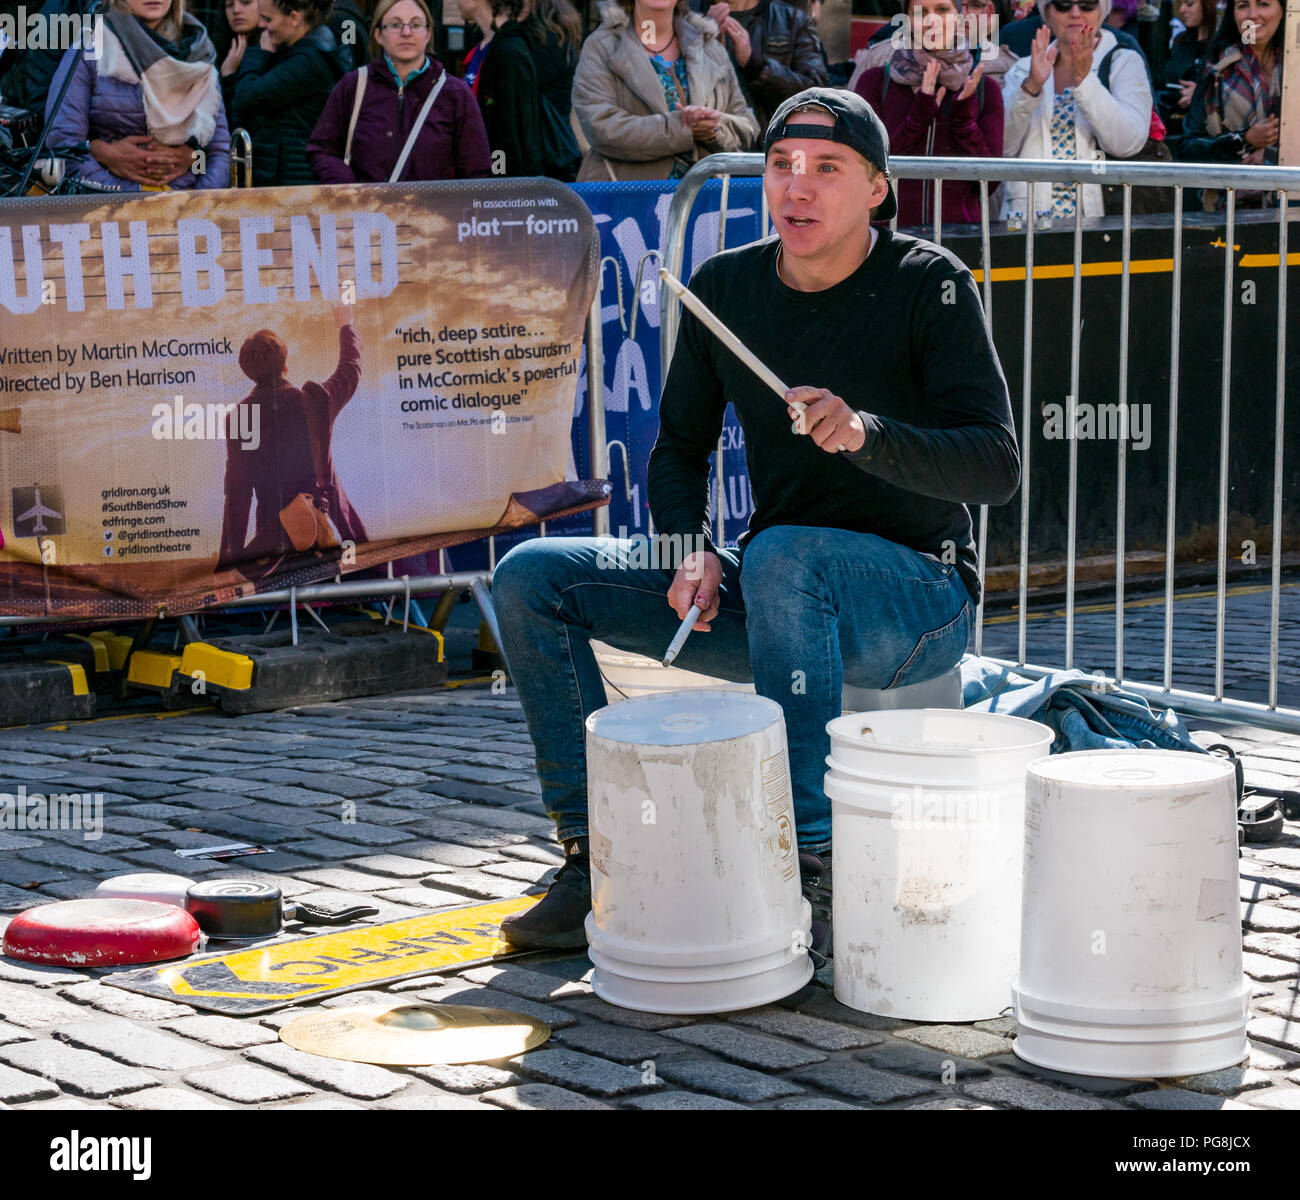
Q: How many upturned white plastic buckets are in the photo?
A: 2